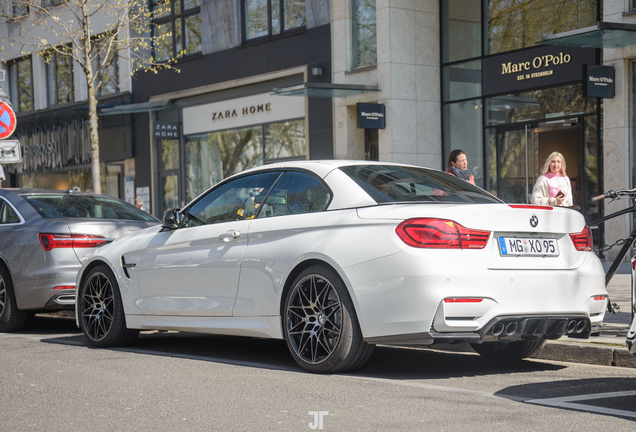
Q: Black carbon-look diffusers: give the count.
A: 1